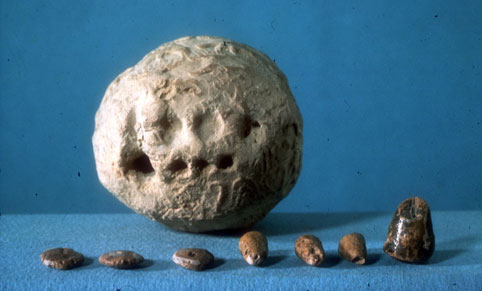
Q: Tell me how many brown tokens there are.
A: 7